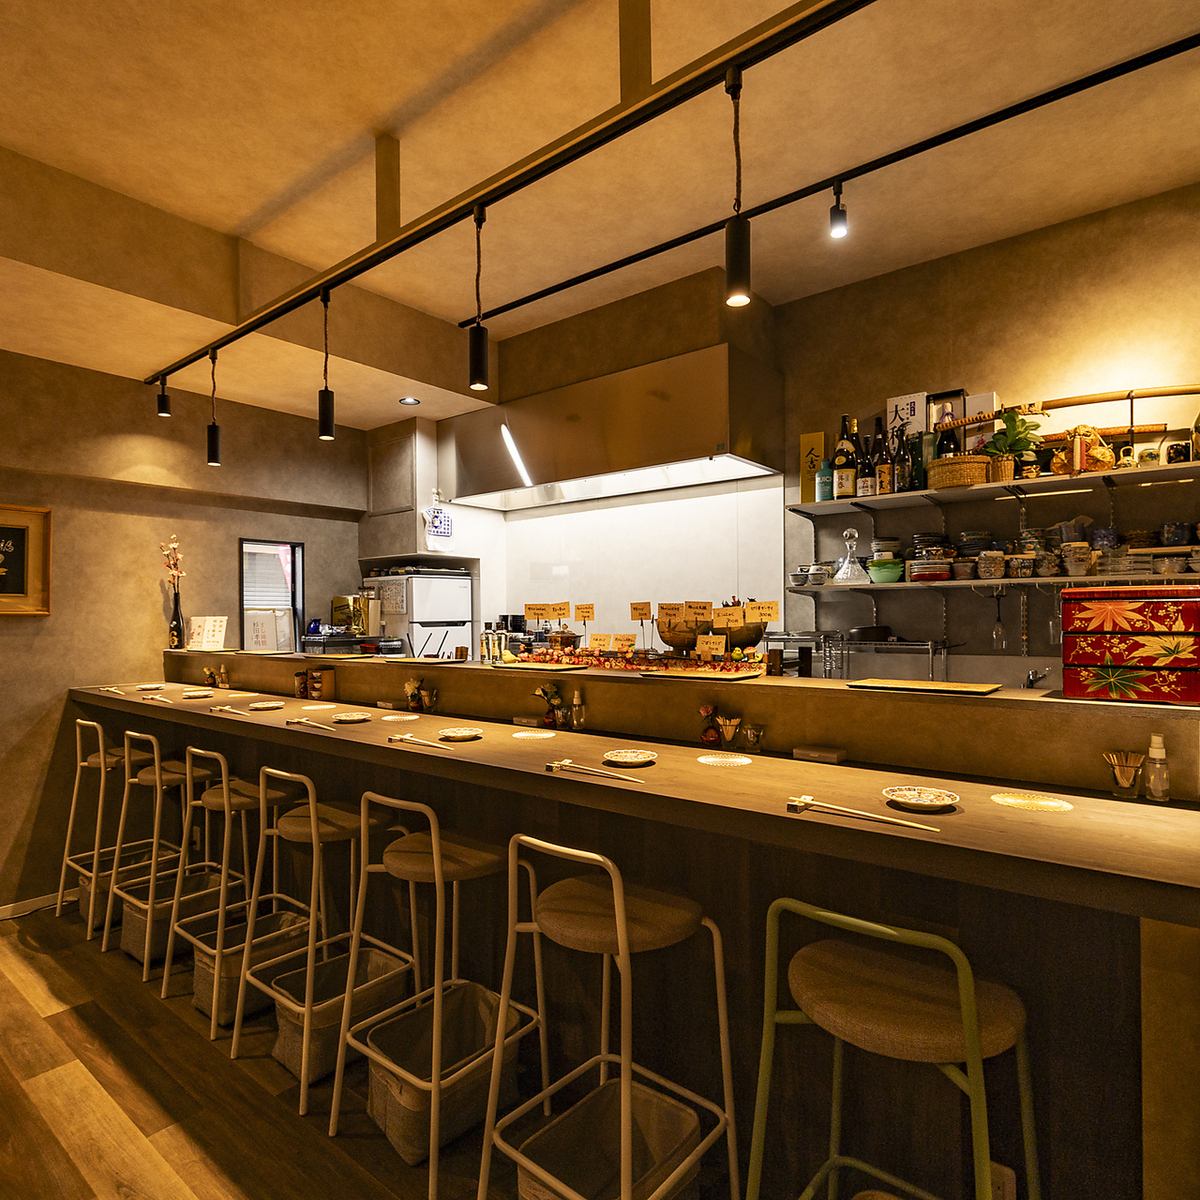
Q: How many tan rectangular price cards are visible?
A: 11